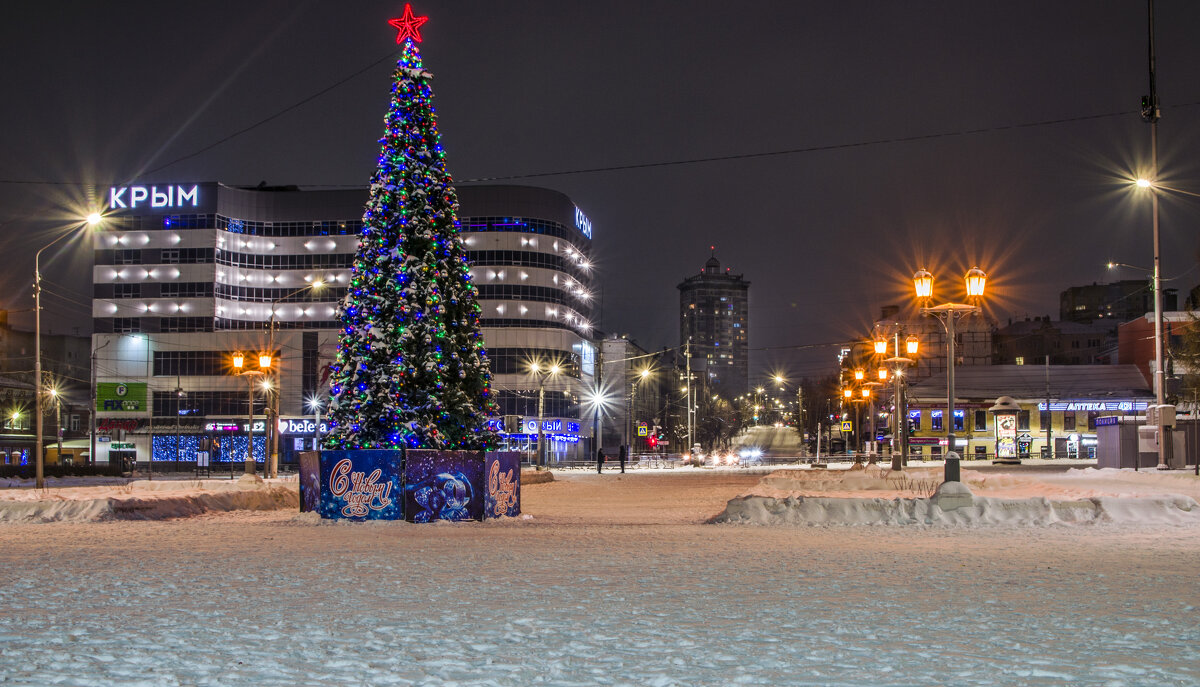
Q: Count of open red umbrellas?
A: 0